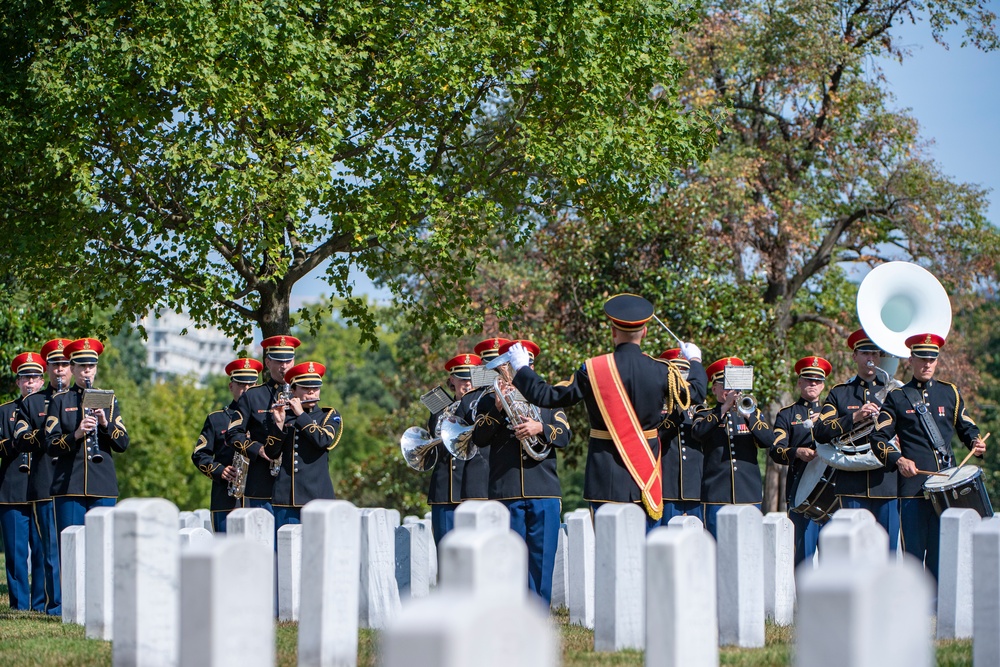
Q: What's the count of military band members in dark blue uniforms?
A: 15